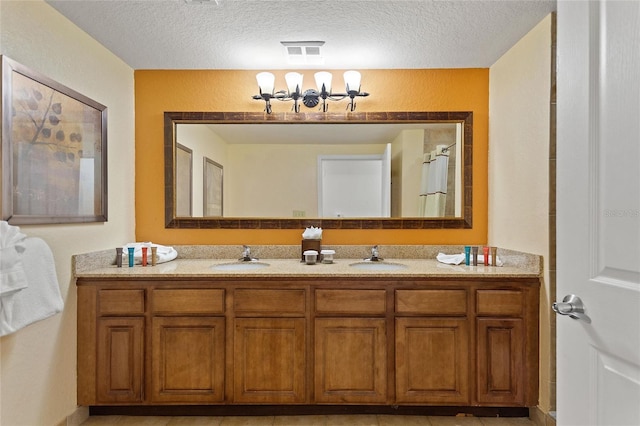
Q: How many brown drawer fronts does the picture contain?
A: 6